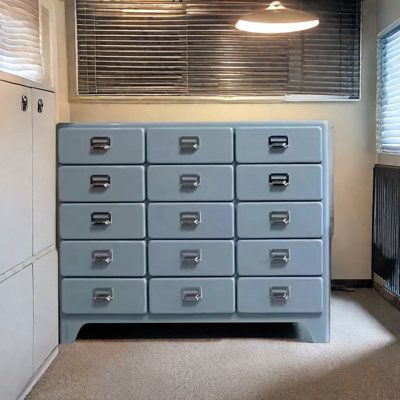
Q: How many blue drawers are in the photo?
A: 15